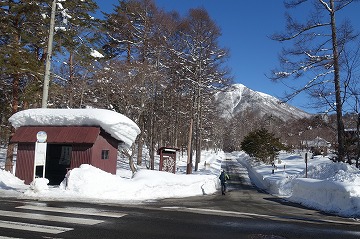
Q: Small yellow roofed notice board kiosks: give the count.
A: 0